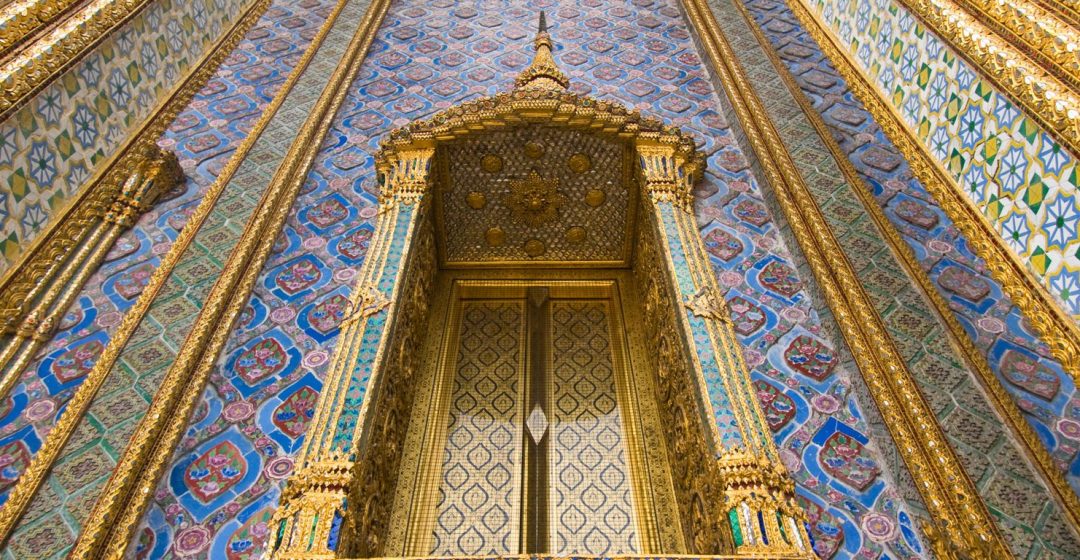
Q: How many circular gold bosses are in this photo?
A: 8